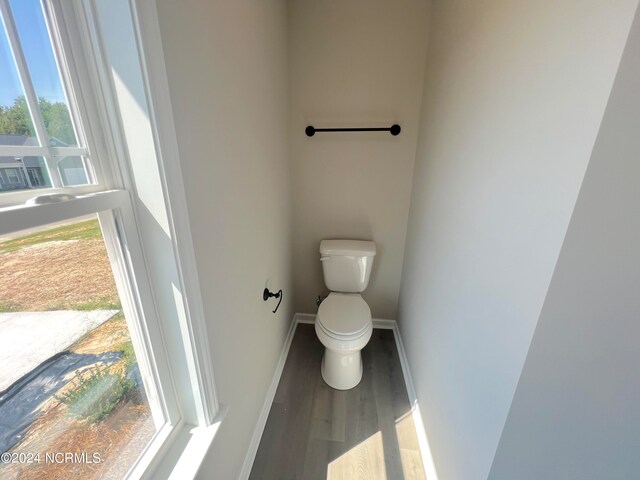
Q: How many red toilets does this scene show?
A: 0